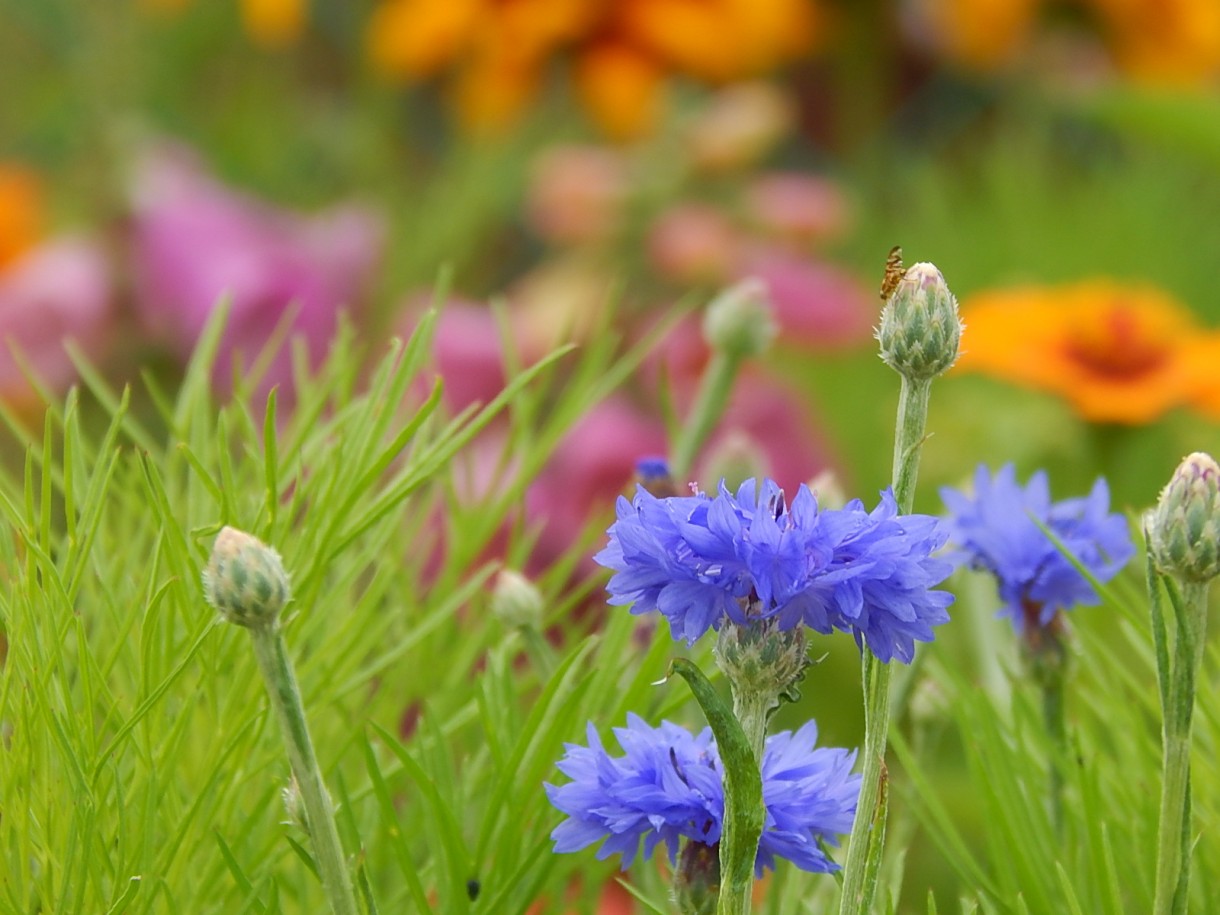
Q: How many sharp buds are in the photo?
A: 3